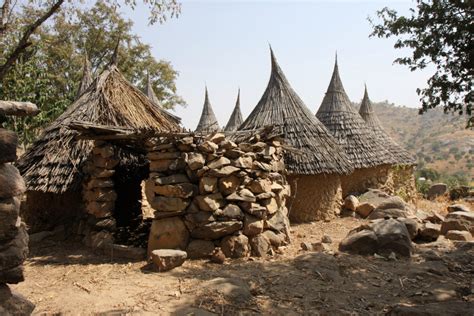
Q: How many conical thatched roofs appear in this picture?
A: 8